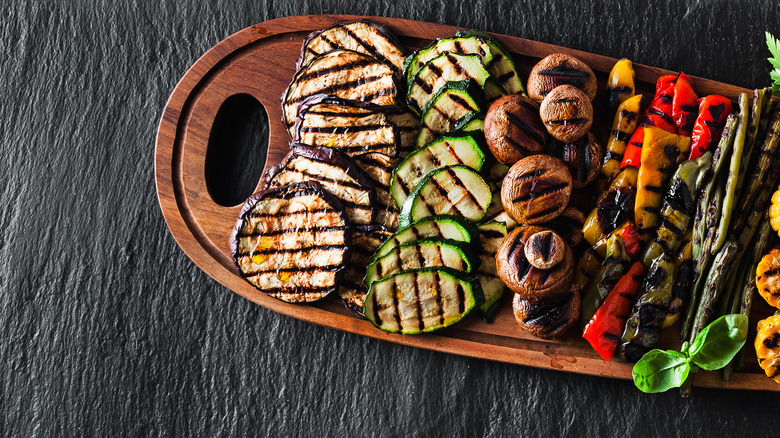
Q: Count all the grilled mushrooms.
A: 9